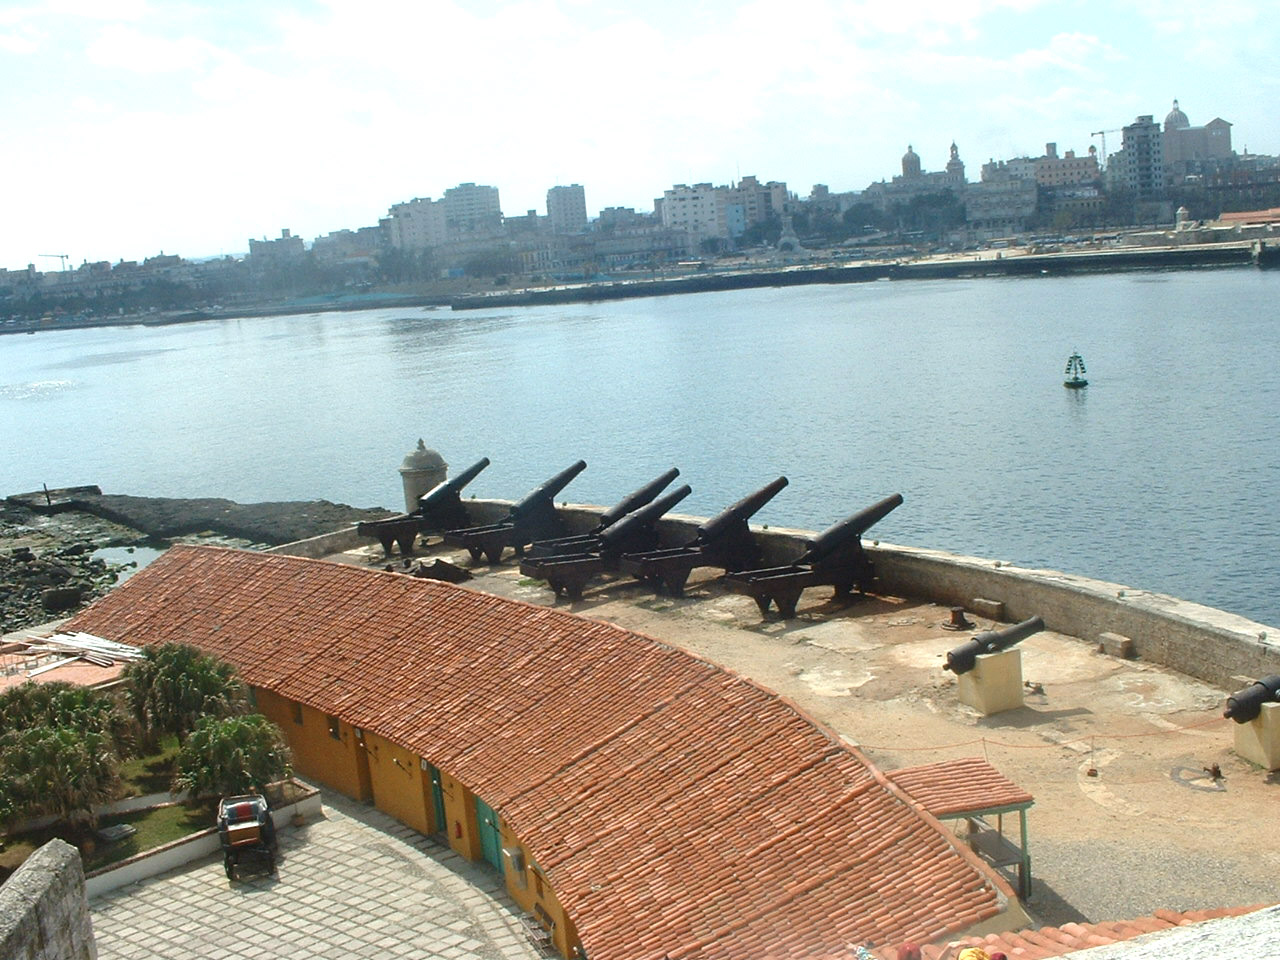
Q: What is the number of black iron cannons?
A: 8